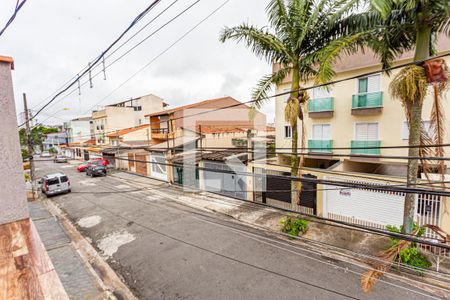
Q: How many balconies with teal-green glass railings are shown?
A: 4